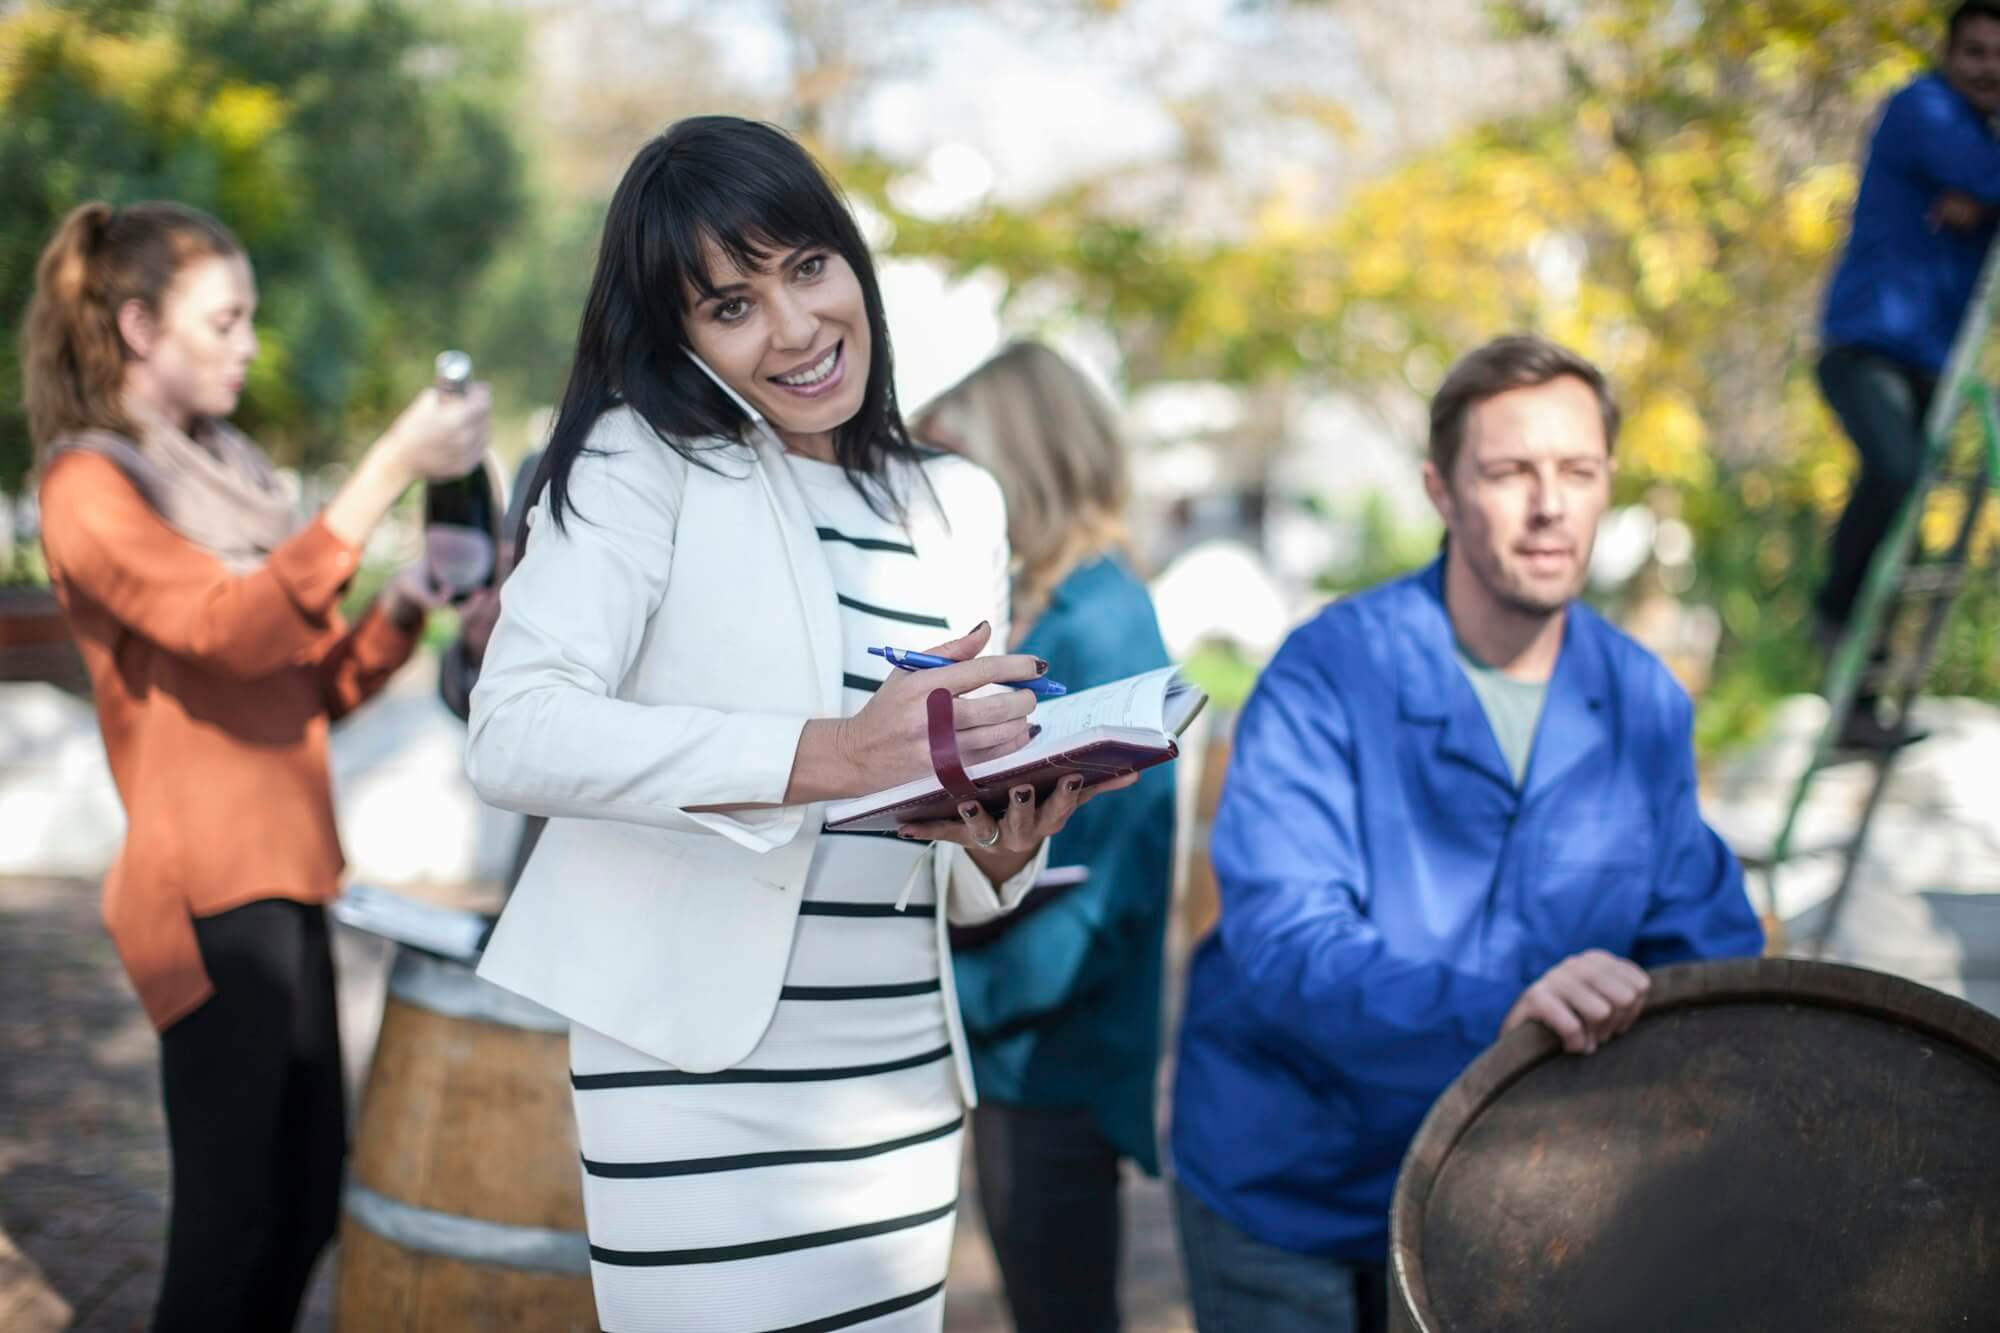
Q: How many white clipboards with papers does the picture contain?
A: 1